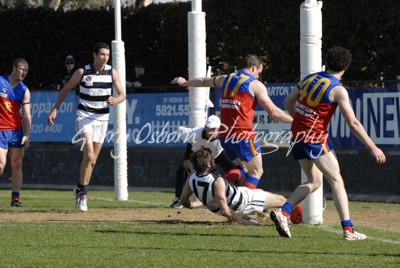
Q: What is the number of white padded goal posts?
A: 3